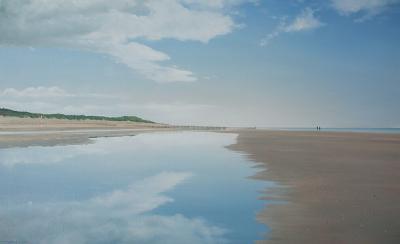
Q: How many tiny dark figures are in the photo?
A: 2